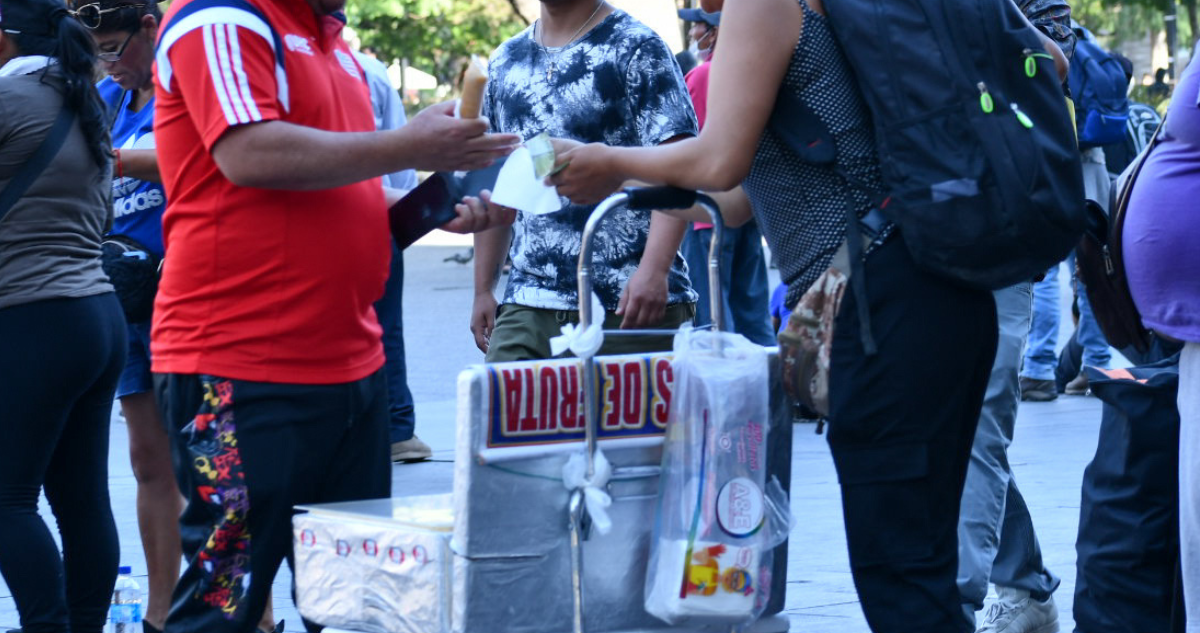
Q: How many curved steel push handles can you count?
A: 1